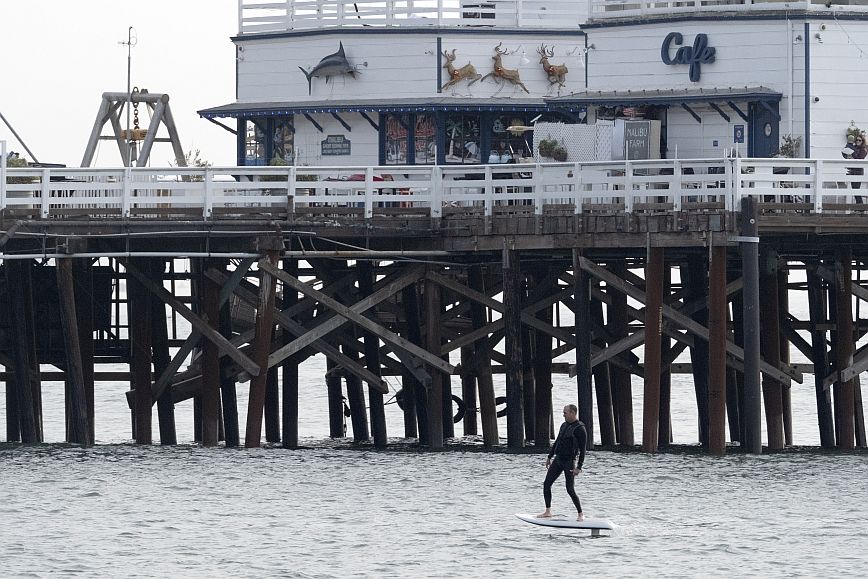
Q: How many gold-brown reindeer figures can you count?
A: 3